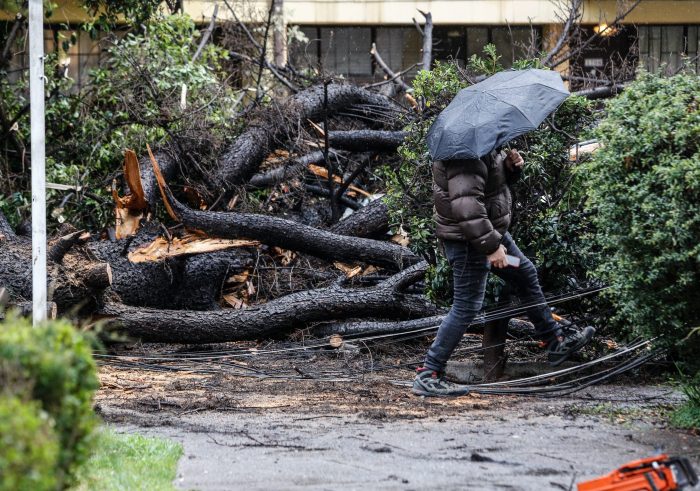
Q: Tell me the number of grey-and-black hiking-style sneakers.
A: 2